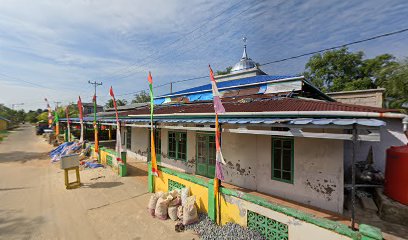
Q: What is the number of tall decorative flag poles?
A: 8